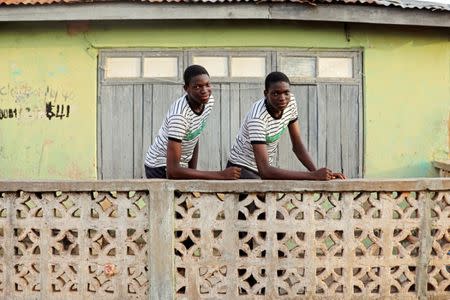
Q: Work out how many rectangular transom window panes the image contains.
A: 6